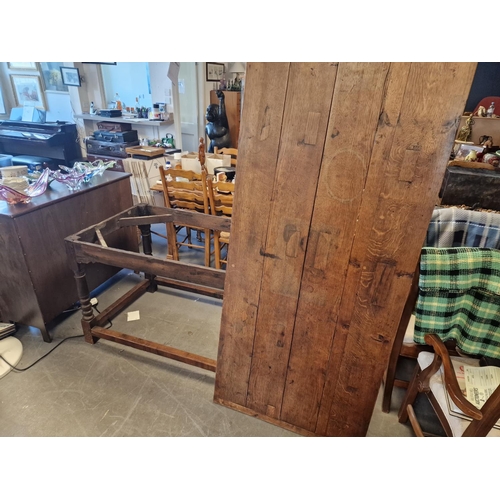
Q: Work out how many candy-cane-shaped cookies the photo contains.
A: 0